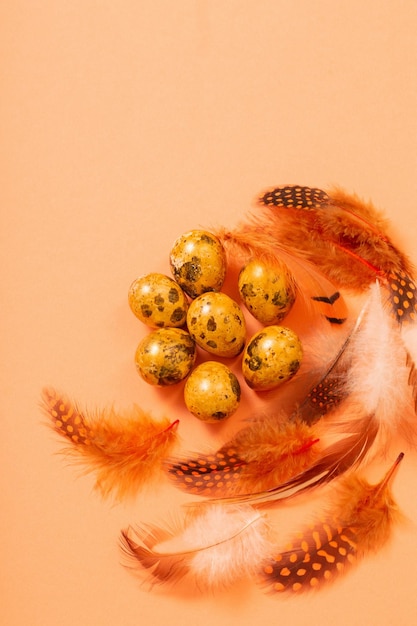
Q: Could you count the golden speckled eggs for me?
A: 7